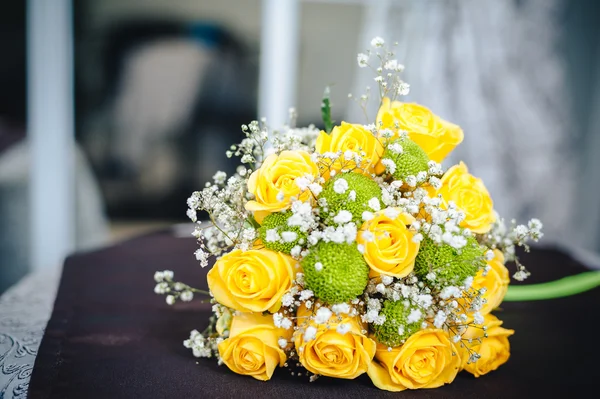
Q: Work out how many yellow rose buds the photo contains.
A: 11